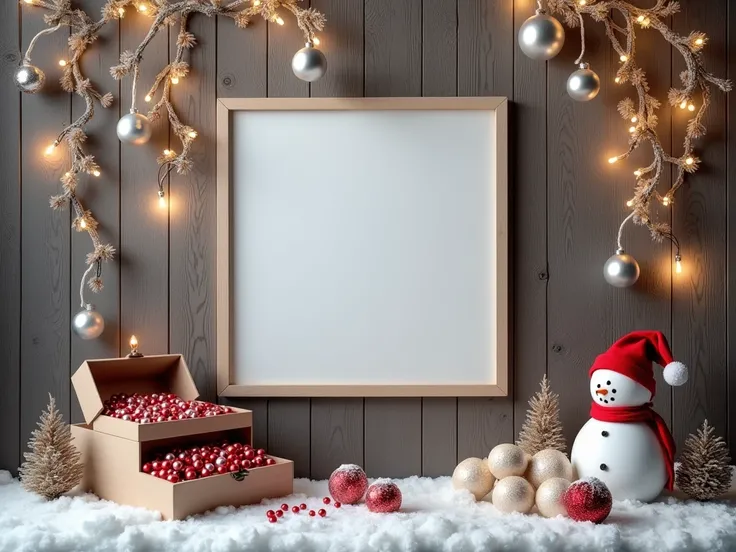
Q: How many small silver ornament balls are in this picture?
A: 7